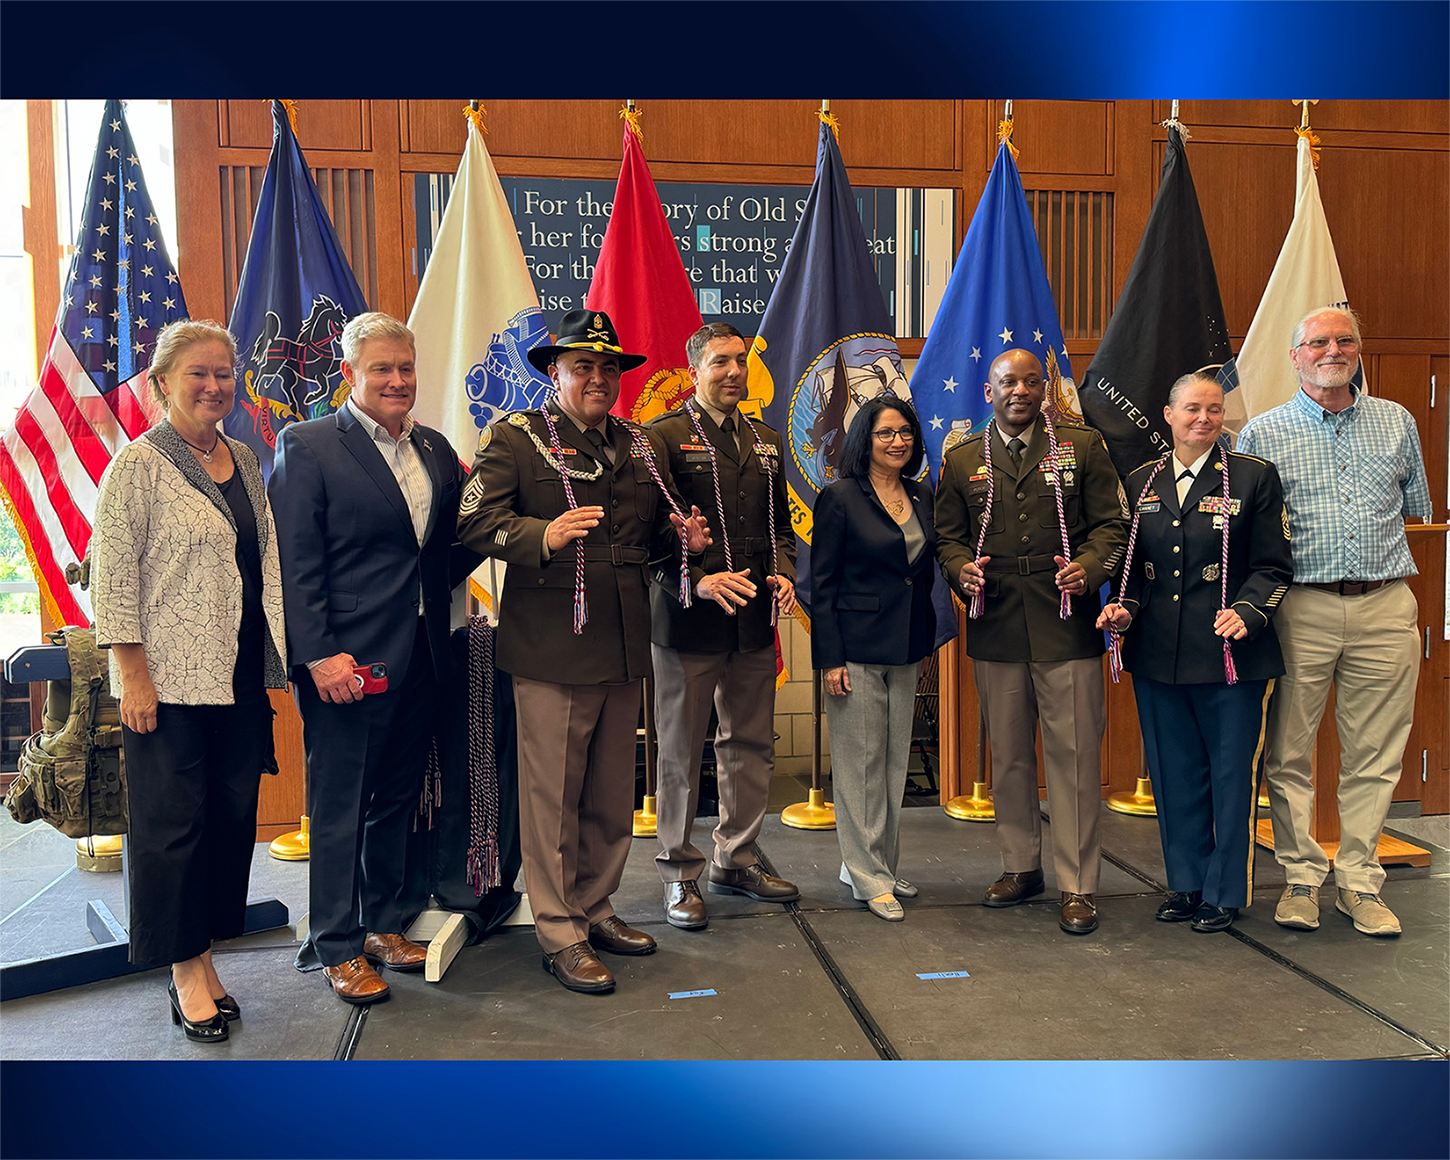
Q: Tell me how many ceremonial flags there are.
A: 8